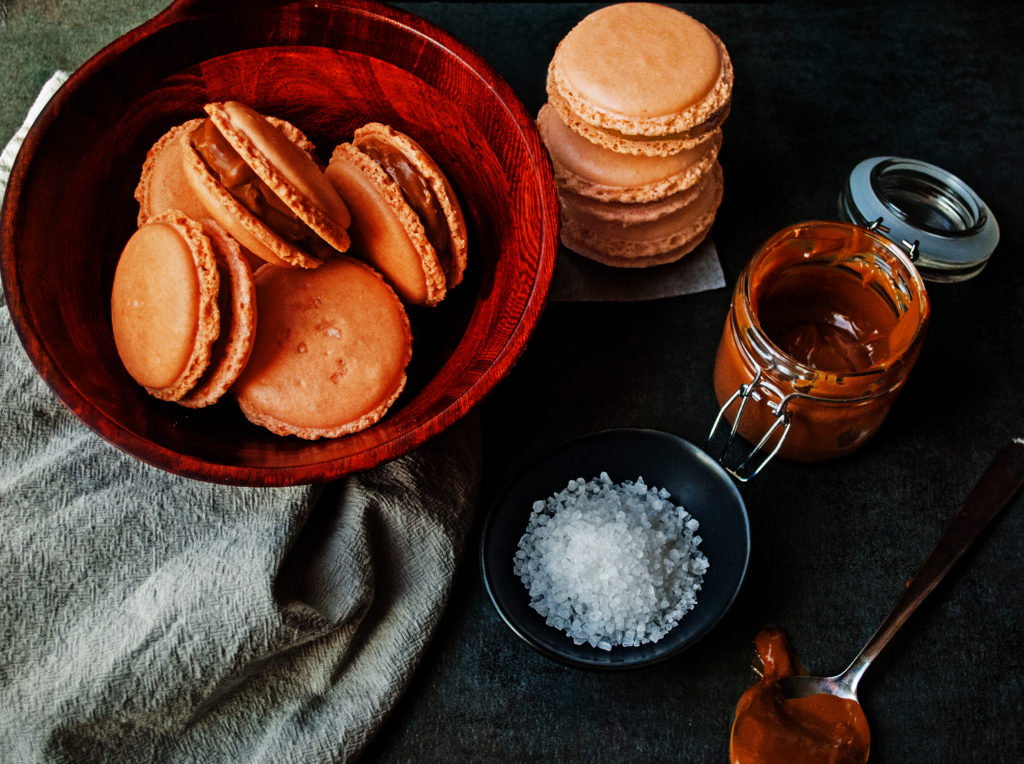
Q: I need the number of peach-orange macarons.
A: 8